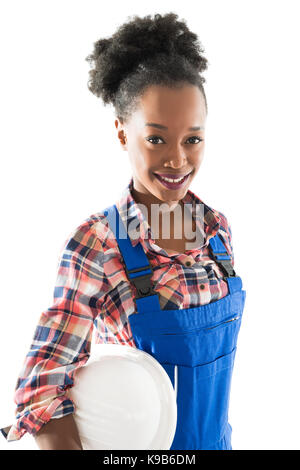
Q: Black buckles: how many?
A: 2